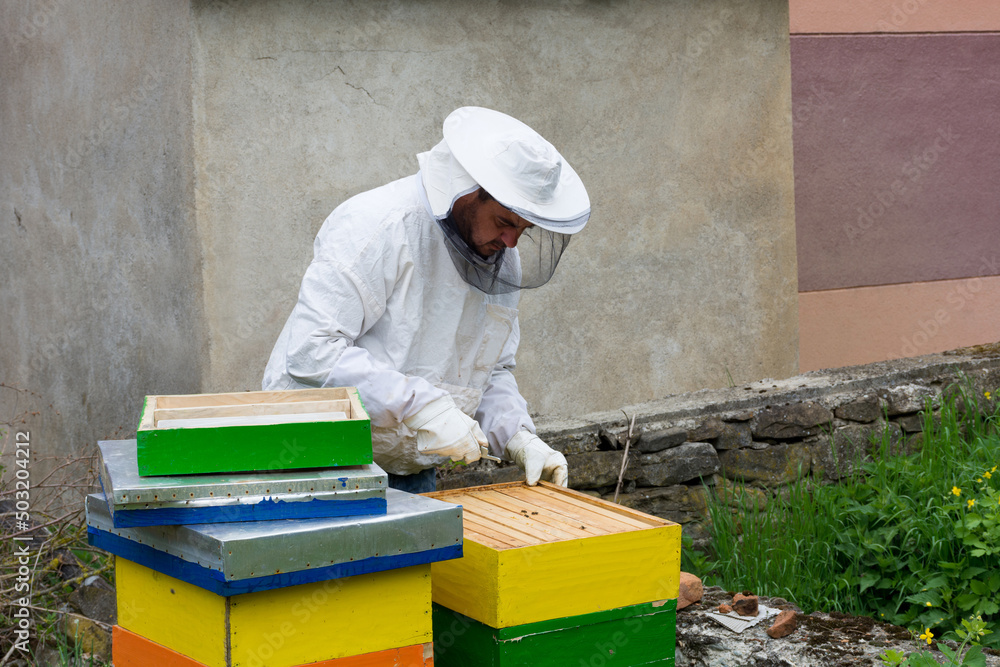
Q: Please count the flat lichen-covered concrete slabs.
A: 1